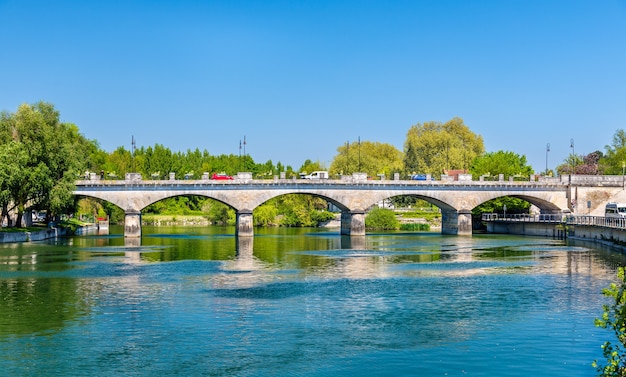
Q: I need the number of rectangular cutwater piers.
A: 4